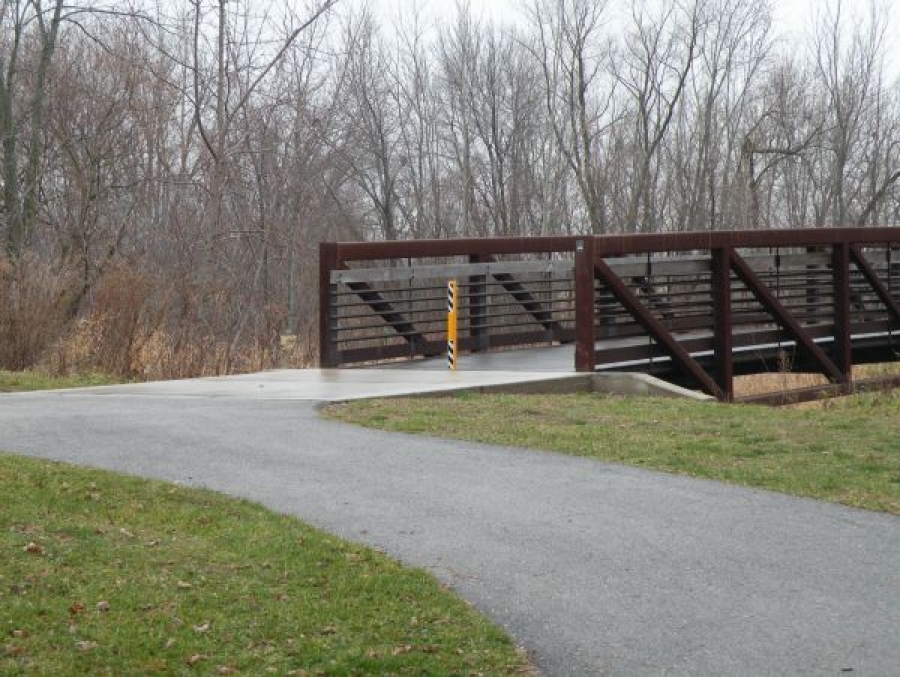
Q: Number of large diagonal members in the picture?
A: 5